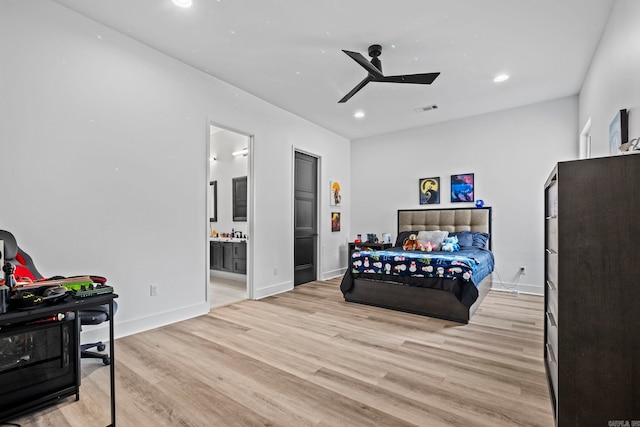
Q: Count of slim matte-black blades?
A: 3